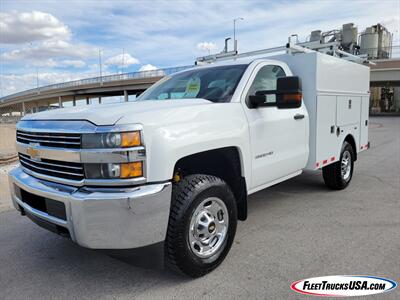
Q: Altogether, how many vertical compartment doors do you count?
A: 2